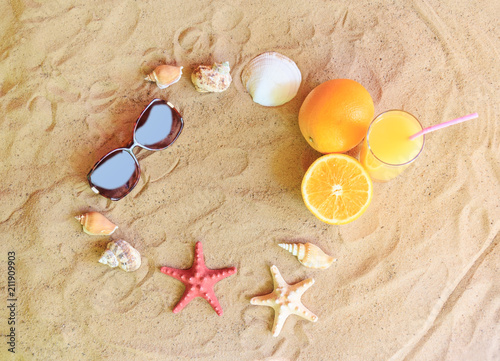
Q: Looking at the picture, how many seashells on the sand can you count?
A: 6